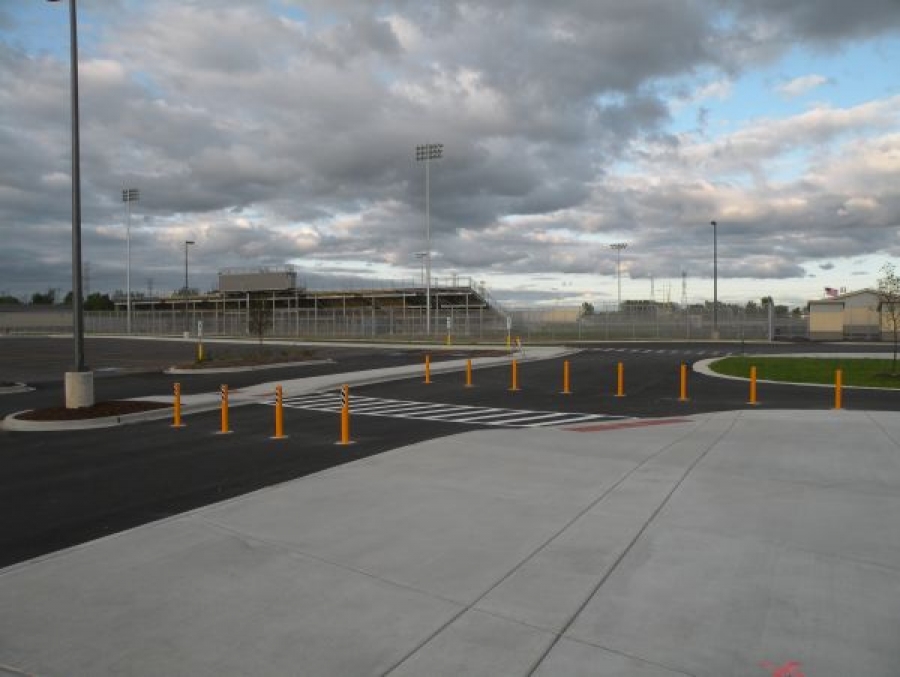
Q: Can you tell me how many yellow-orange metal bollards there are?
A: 12